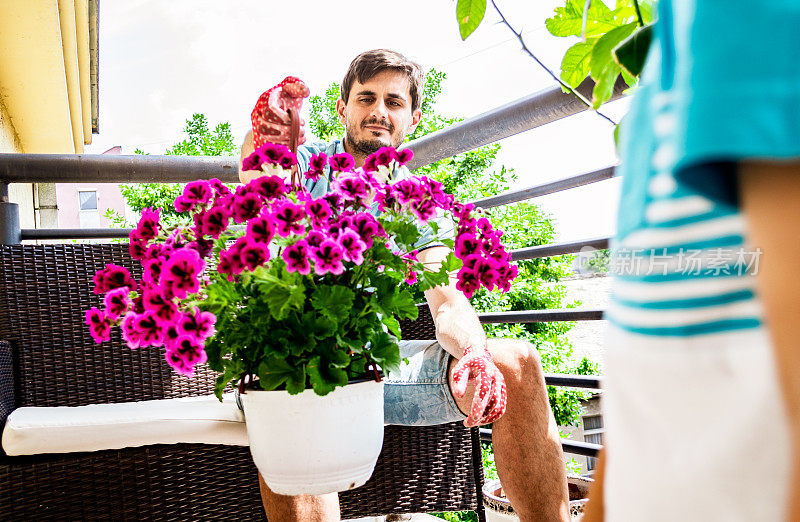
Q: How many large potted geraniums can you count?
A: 1